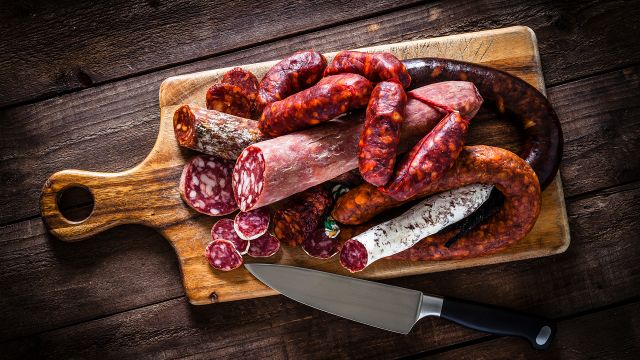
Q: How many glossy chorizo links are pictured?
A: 5